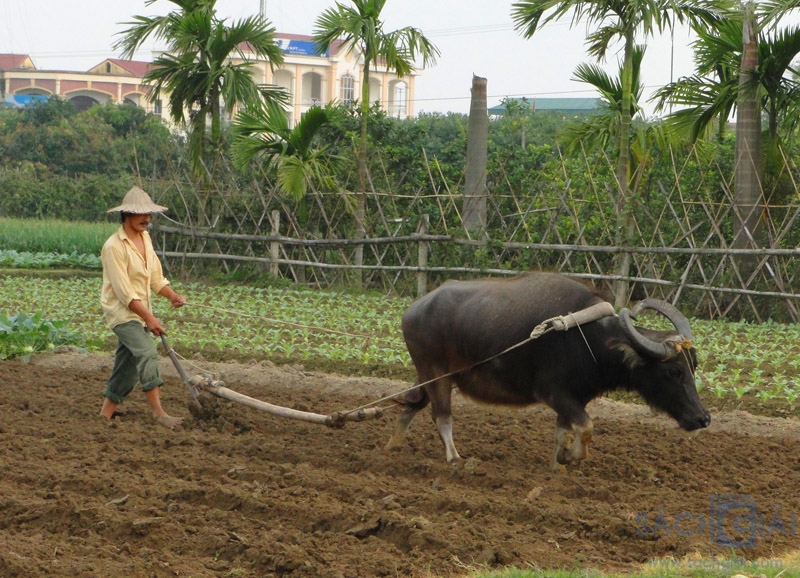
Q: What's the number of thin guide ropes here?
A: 1